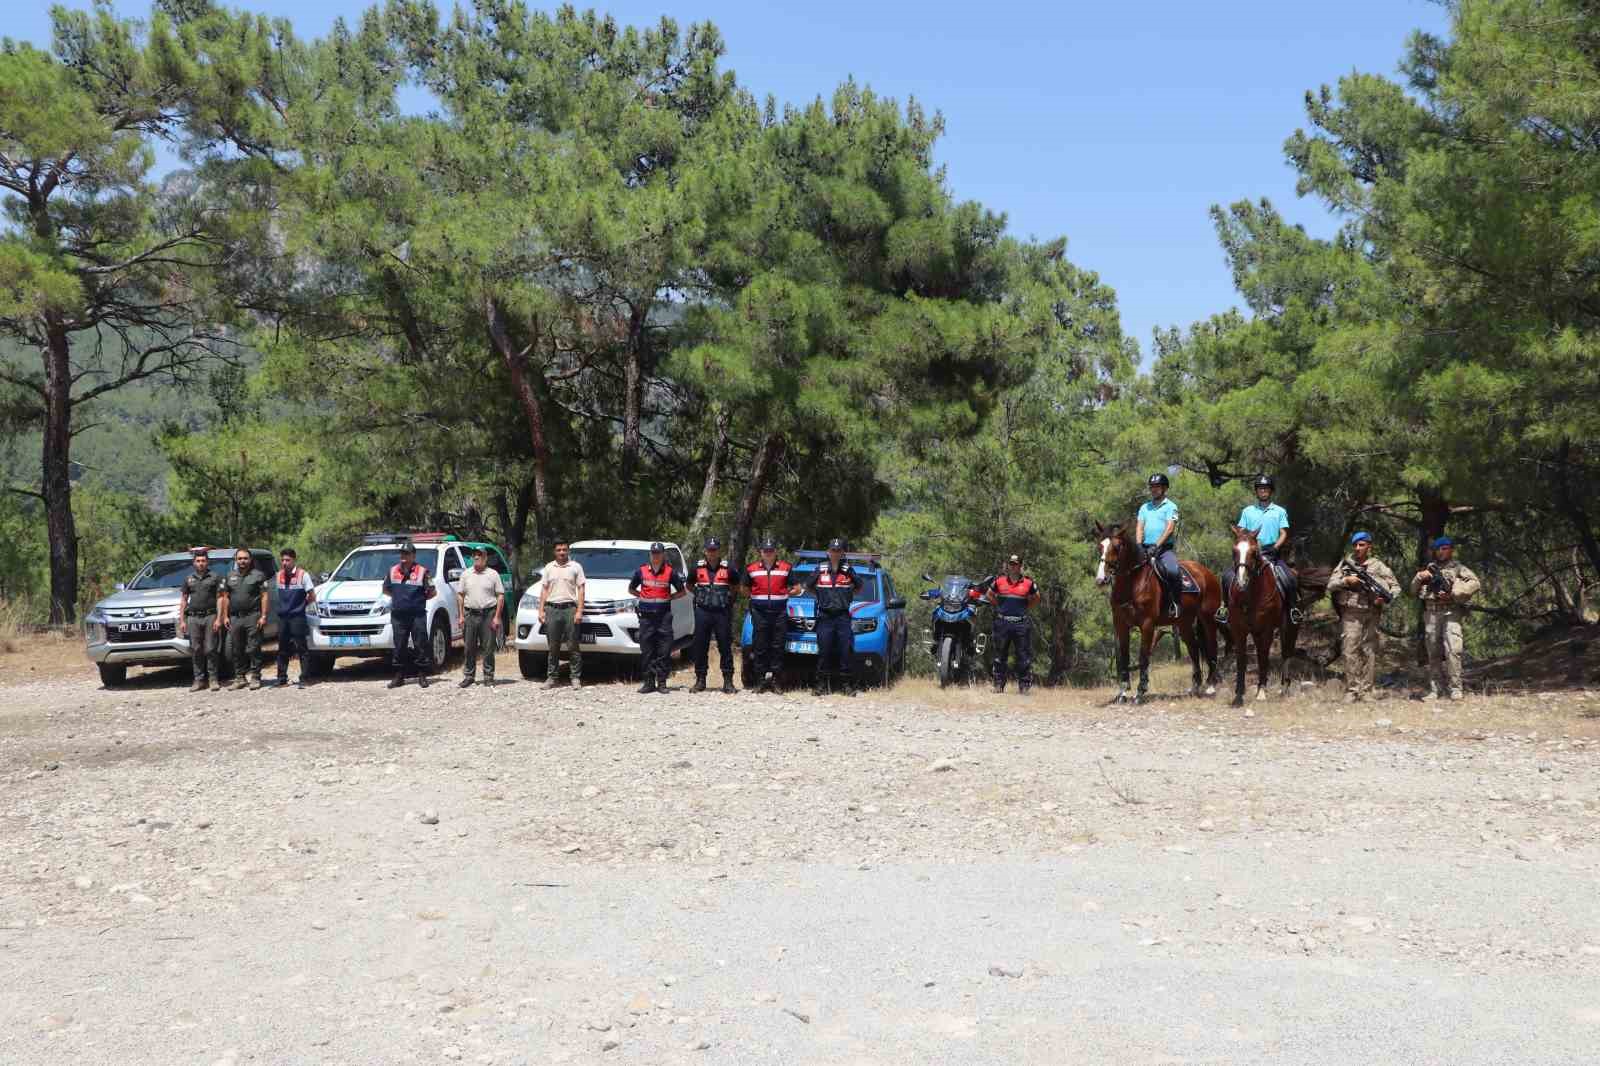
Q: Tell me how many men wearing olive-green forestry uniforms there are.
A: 2